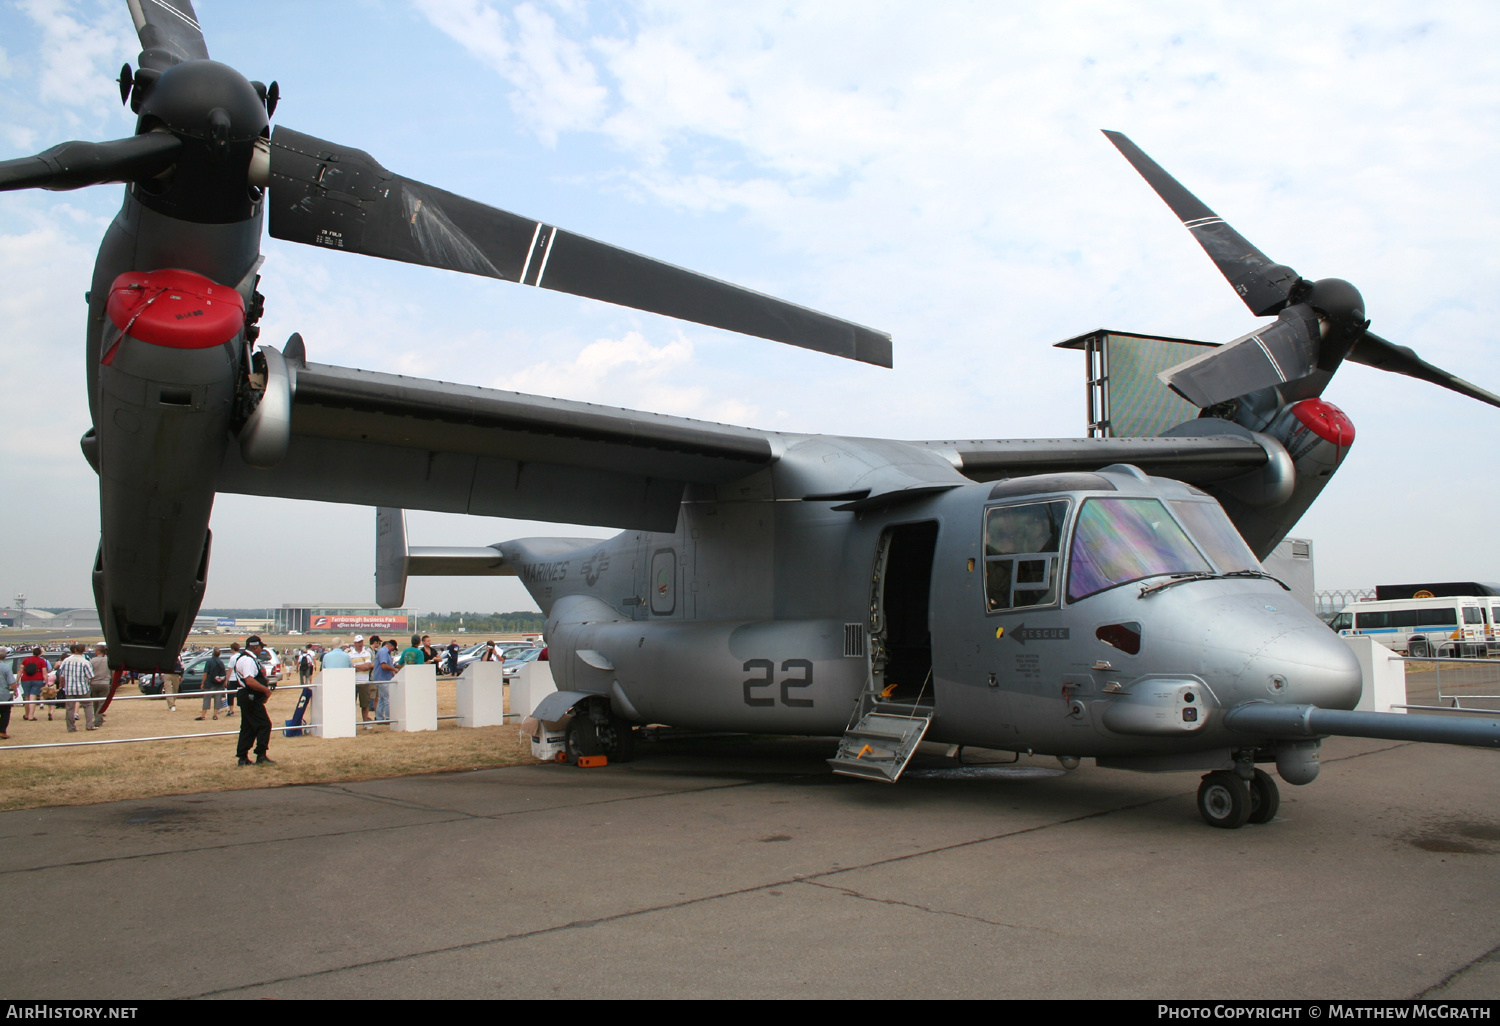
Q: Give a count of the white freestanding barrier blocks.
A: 5